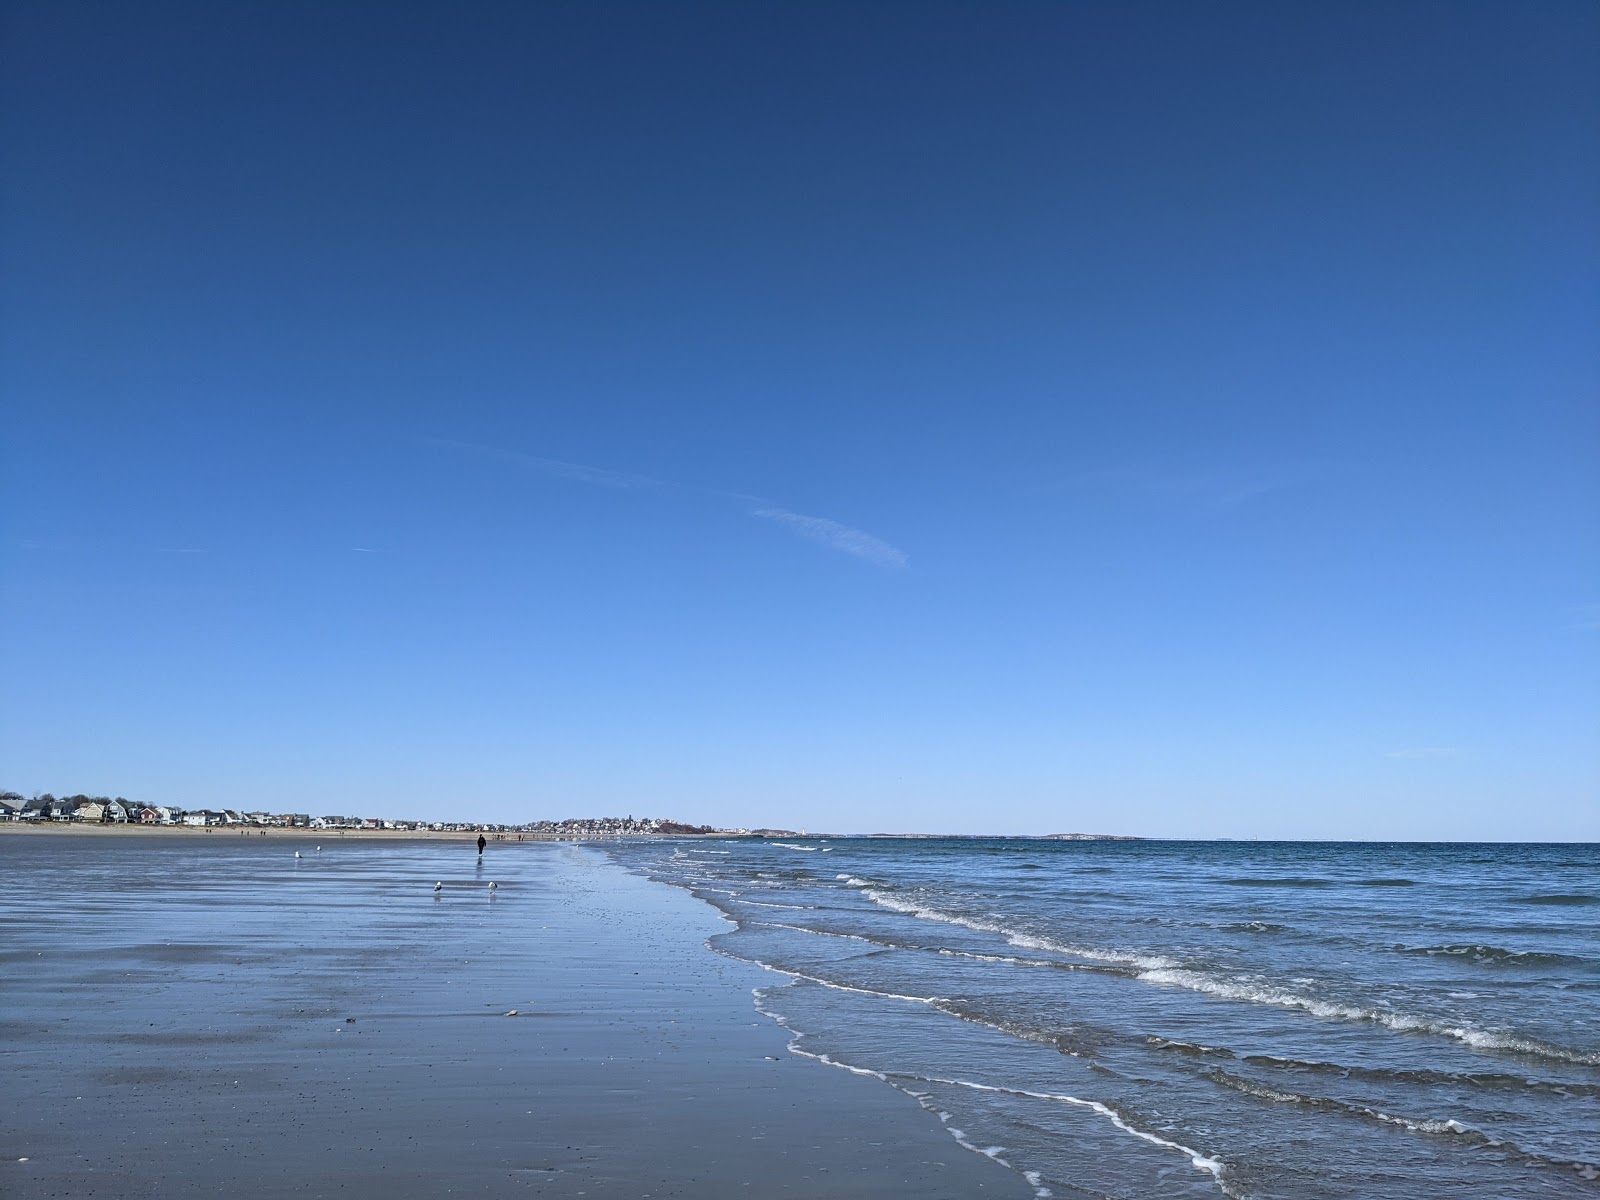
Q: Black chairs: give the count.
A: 0